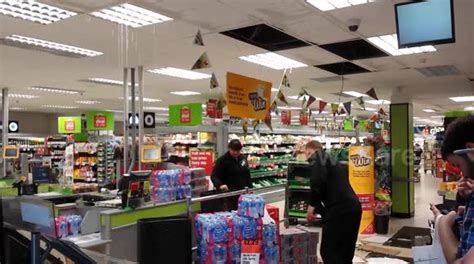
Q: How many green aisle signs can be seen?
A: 3